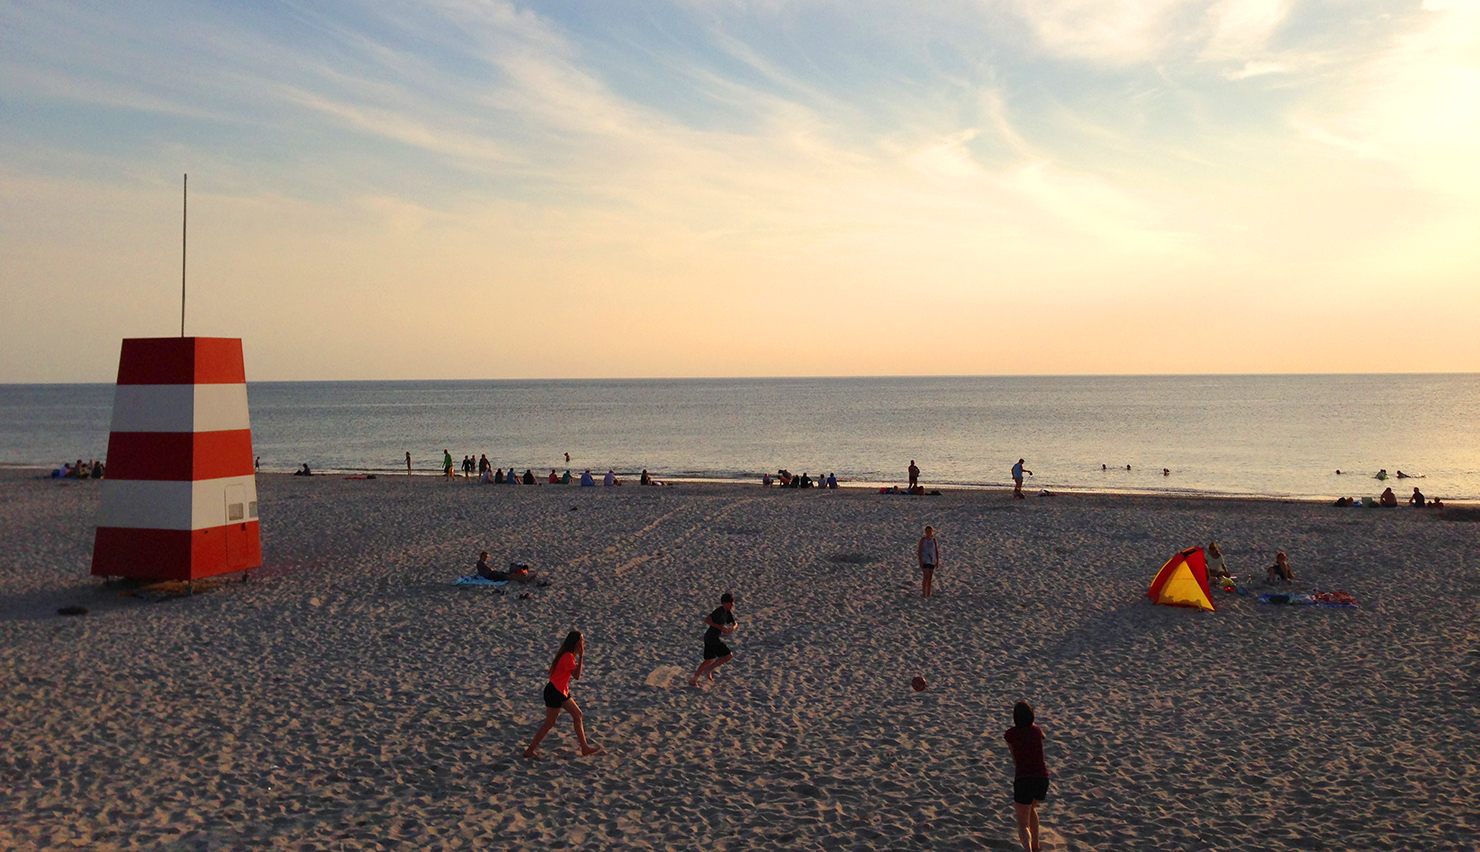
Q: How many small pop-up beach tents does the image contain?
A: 1